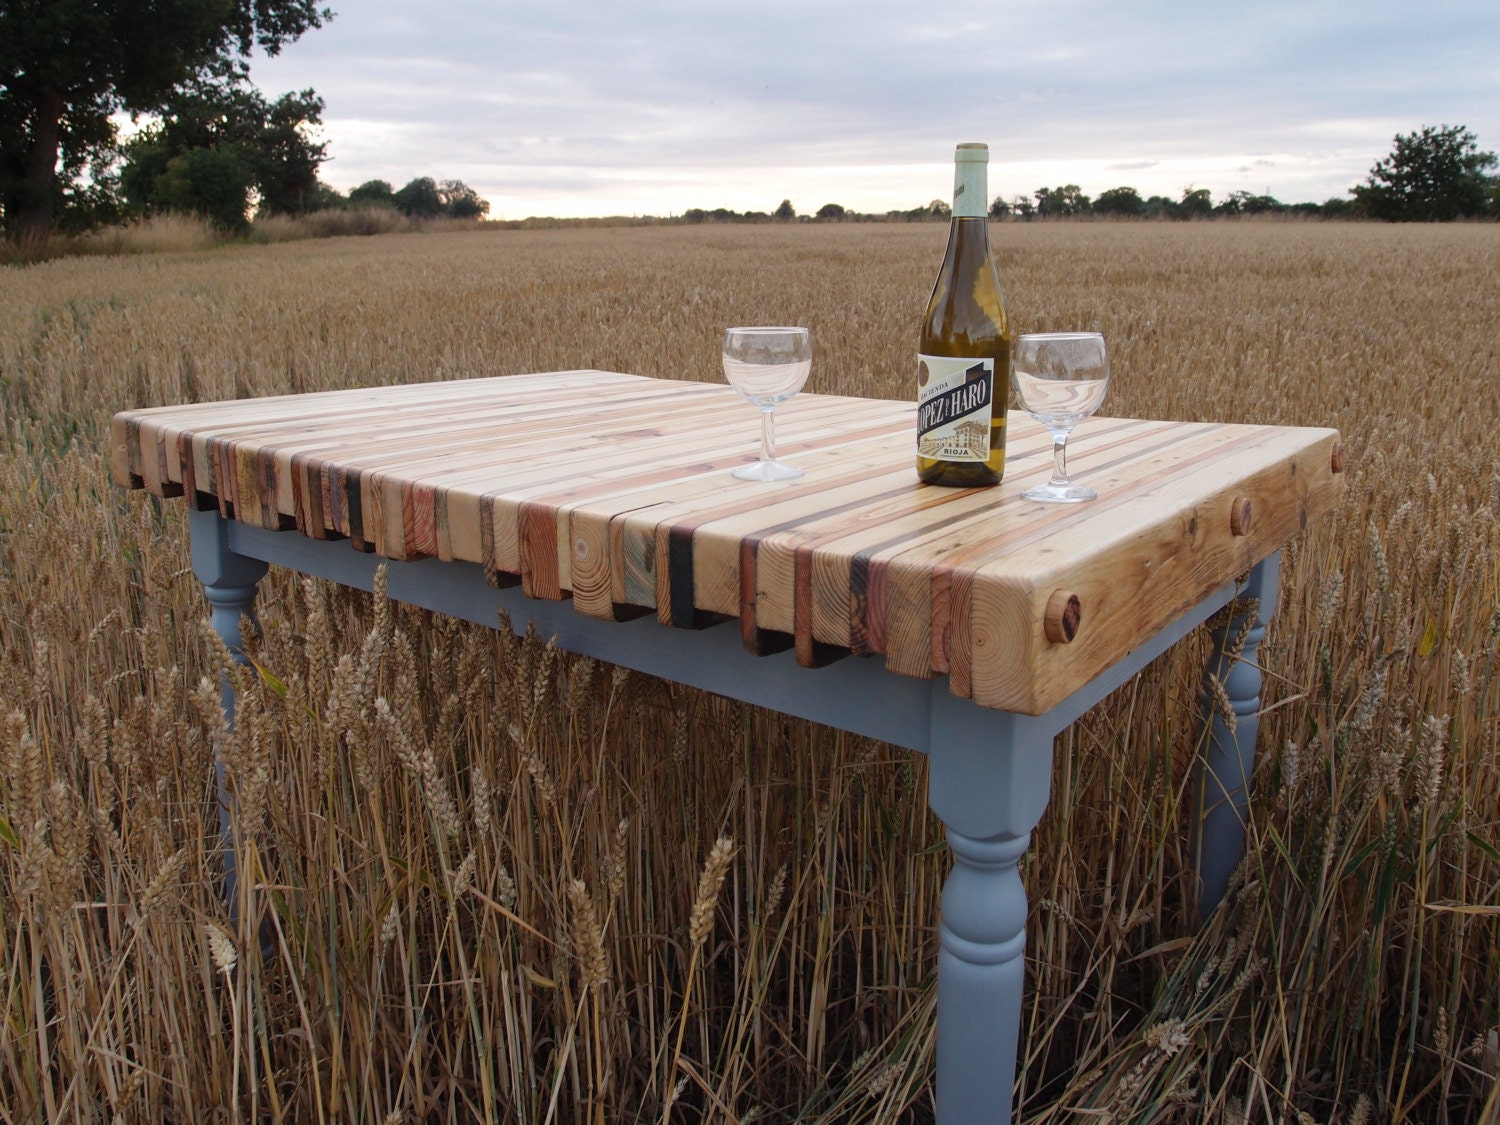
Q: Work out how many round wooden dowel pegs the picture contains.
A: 3